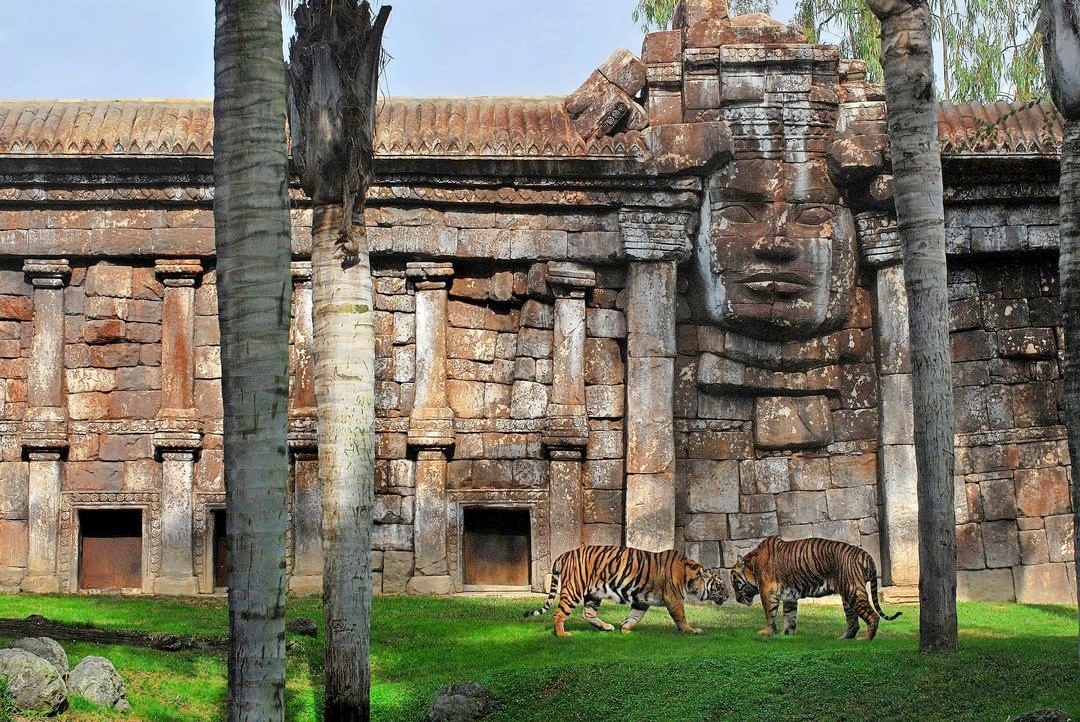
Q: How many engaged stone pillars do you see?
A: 7